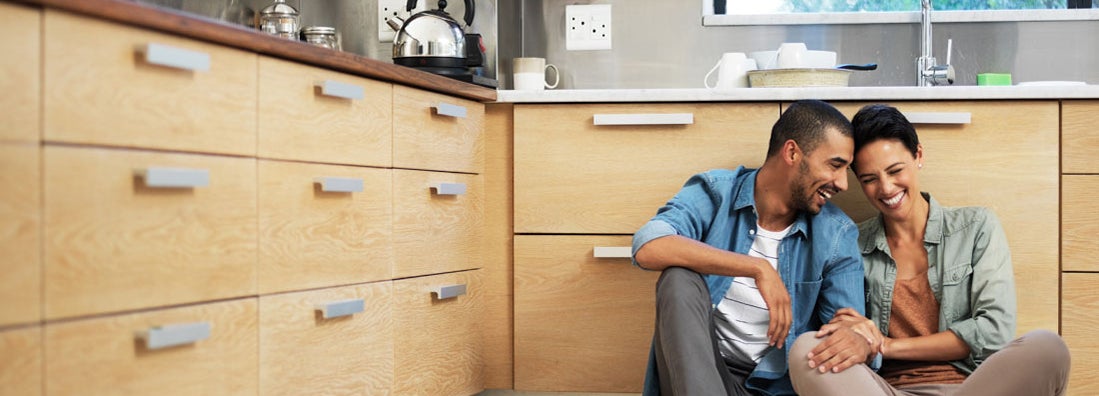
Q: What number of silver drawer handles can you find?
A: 12